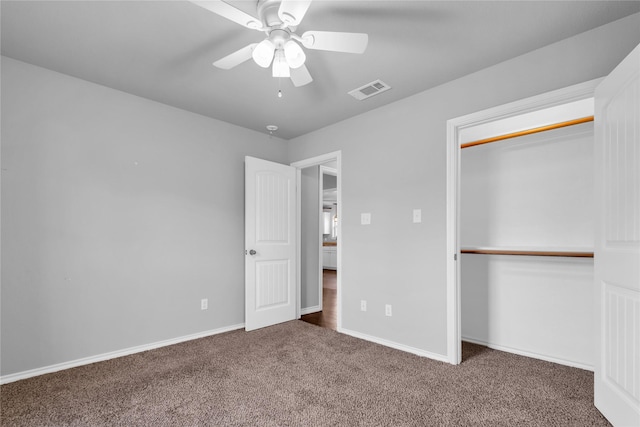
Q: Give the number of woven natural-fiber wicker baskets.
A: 0